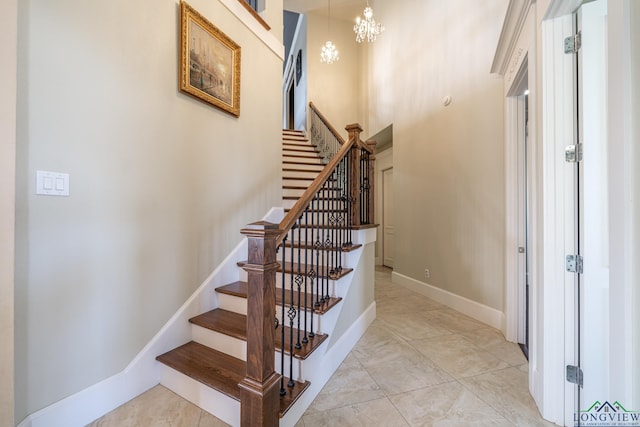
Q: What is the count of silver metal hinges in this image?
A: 4